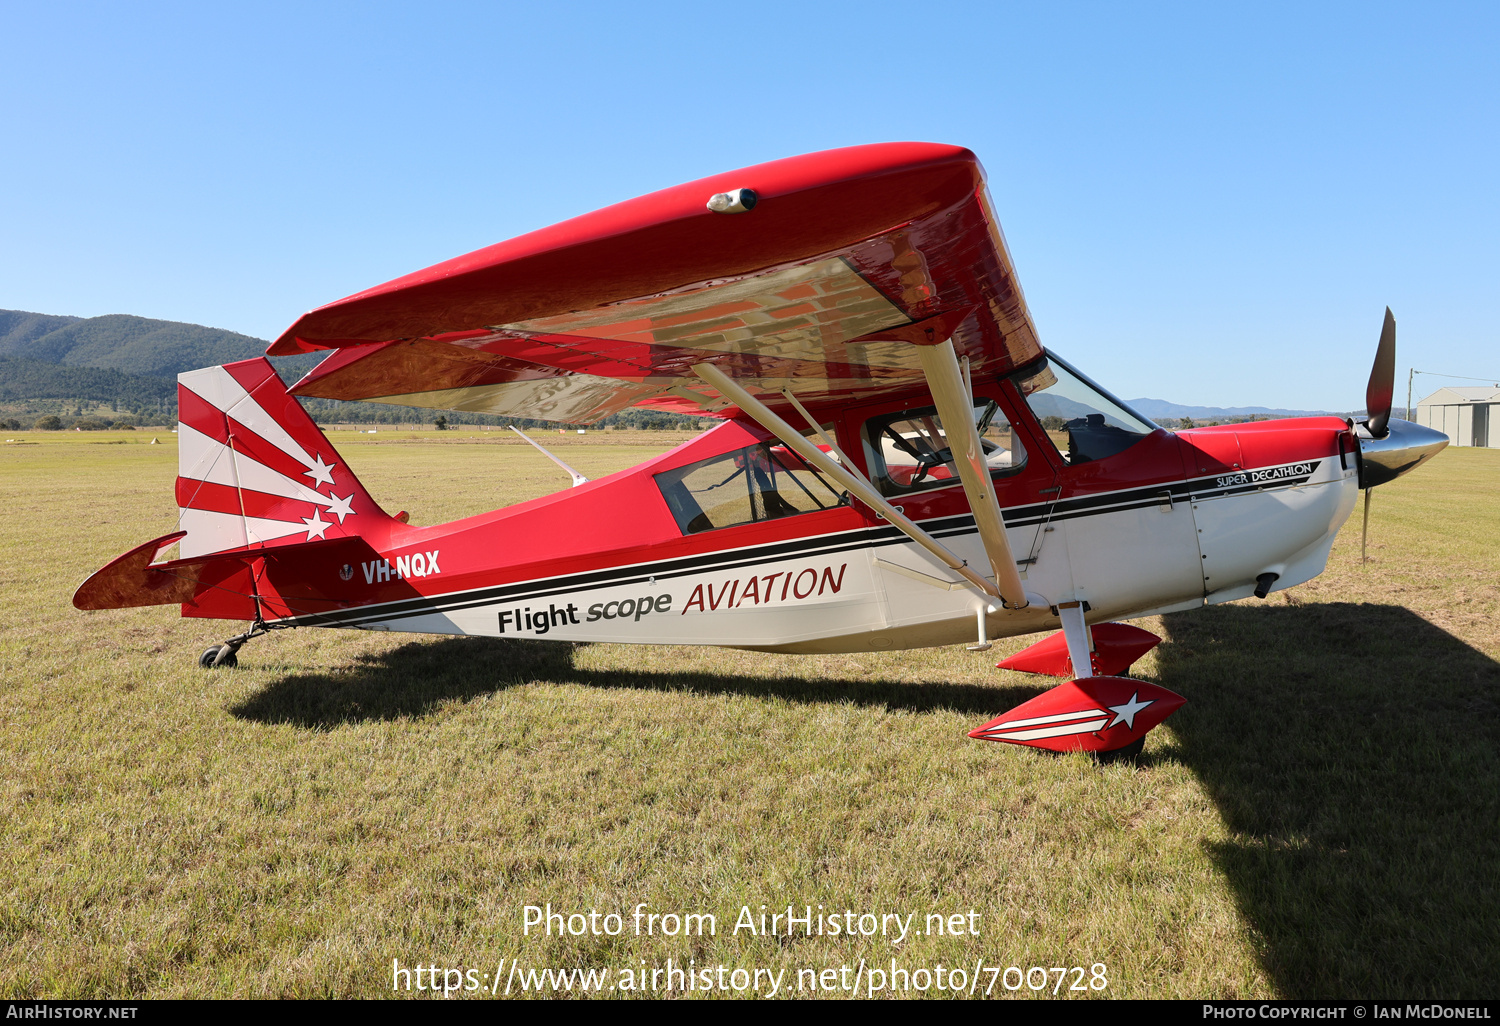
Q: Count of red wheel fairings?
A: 2